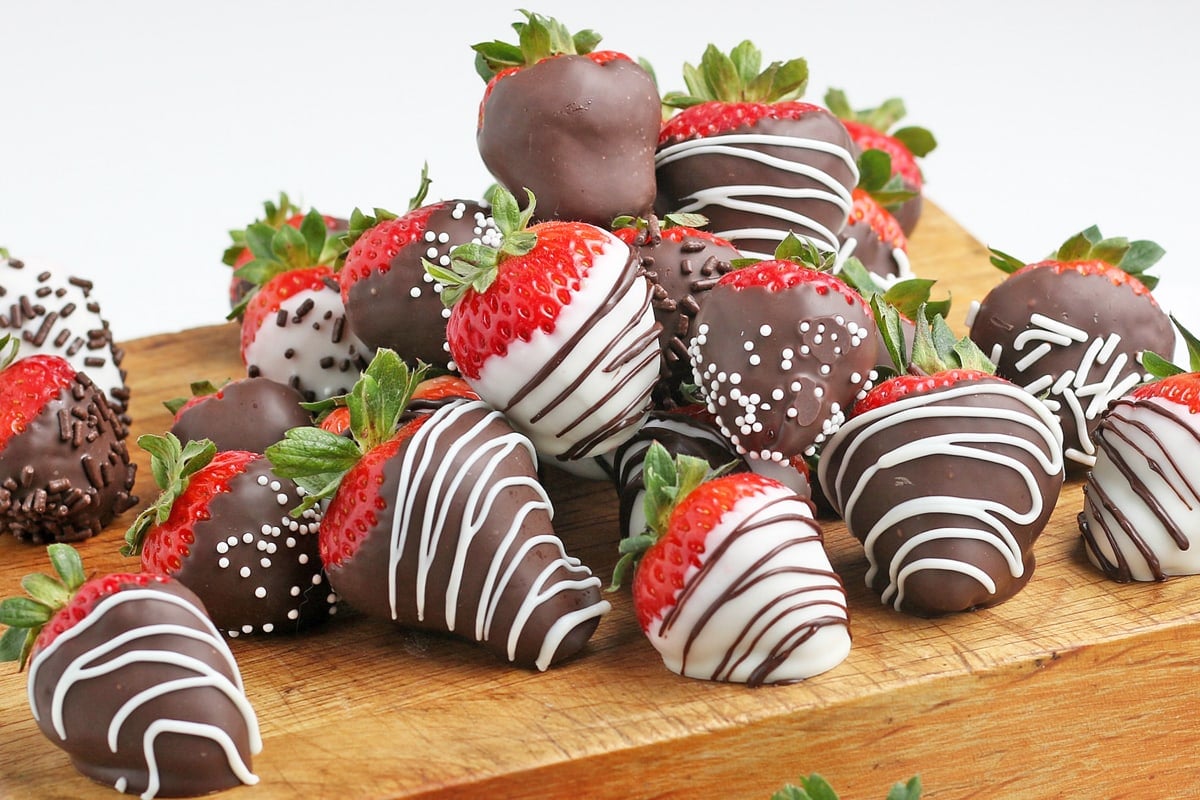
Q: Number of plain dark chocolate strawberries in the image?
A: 2